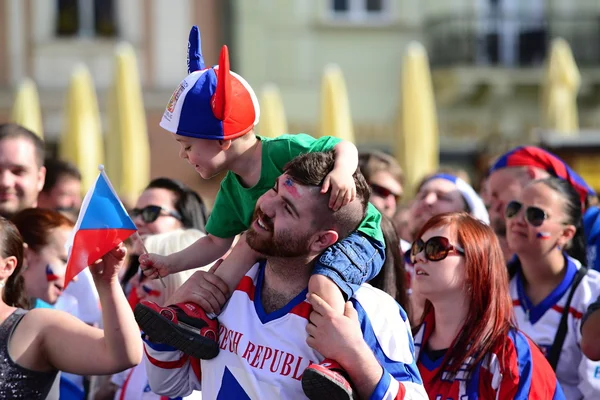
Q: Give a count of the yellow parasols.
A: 7